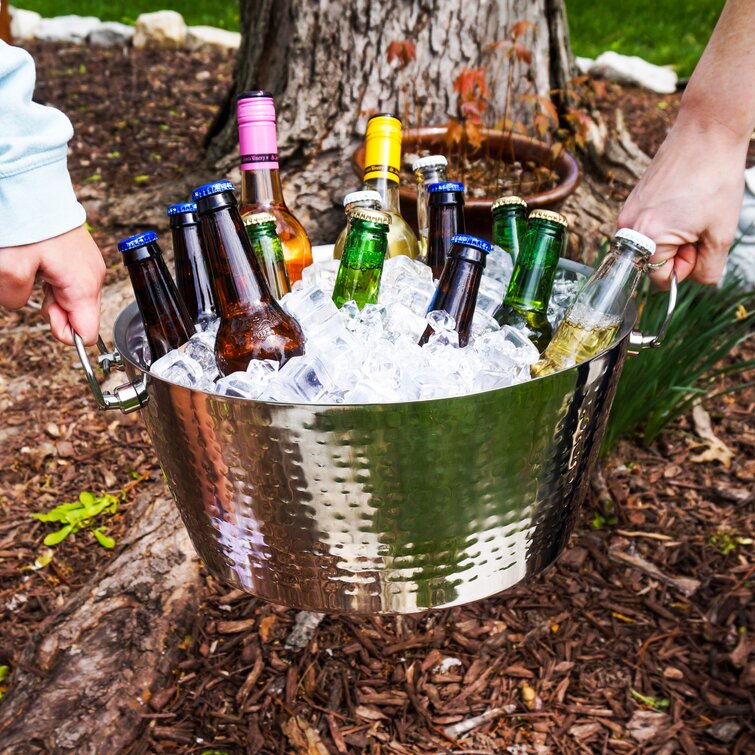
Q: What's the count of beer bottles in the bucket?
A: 12